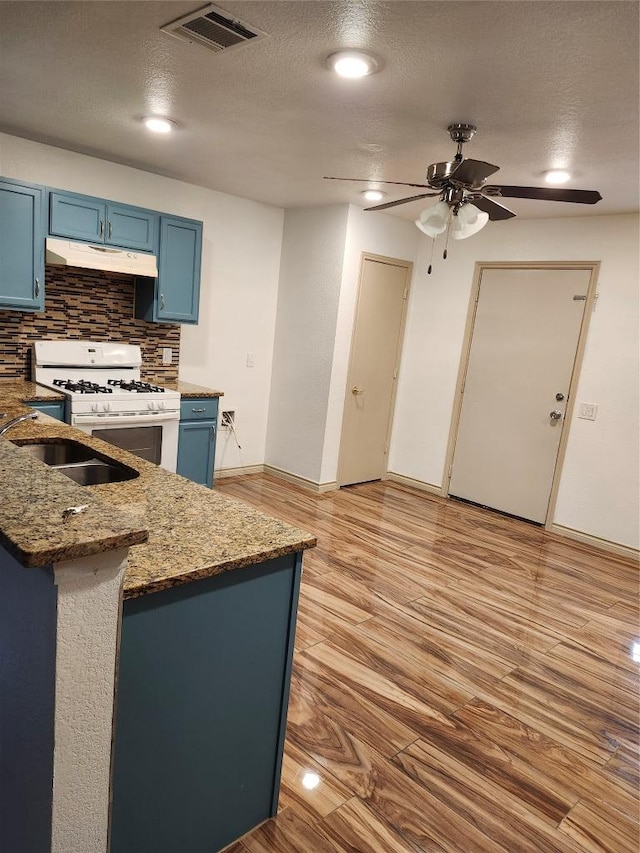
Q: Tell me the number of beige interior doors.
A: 2